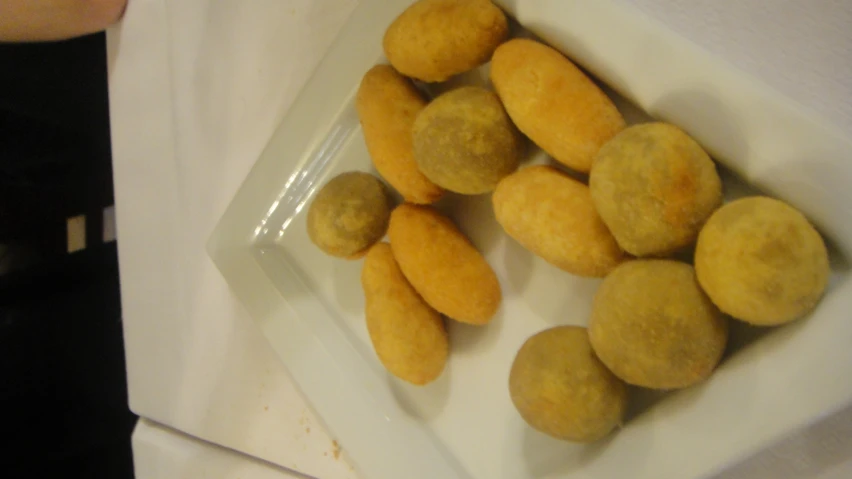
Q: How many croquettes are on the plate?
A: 12